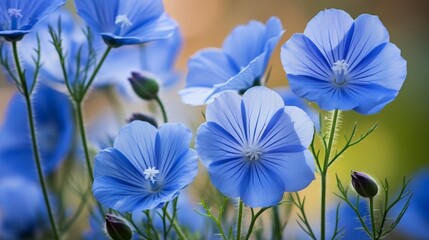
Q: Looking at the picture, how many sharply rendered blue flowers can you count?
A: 6